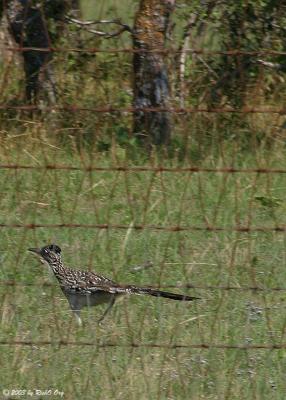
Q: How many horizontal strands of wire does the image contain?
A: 6